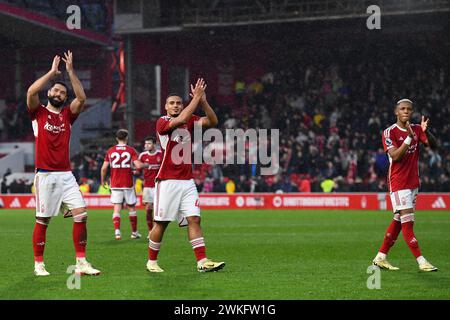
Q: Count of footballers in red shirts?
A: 5